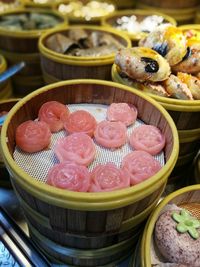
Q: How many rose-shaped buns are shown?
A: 10